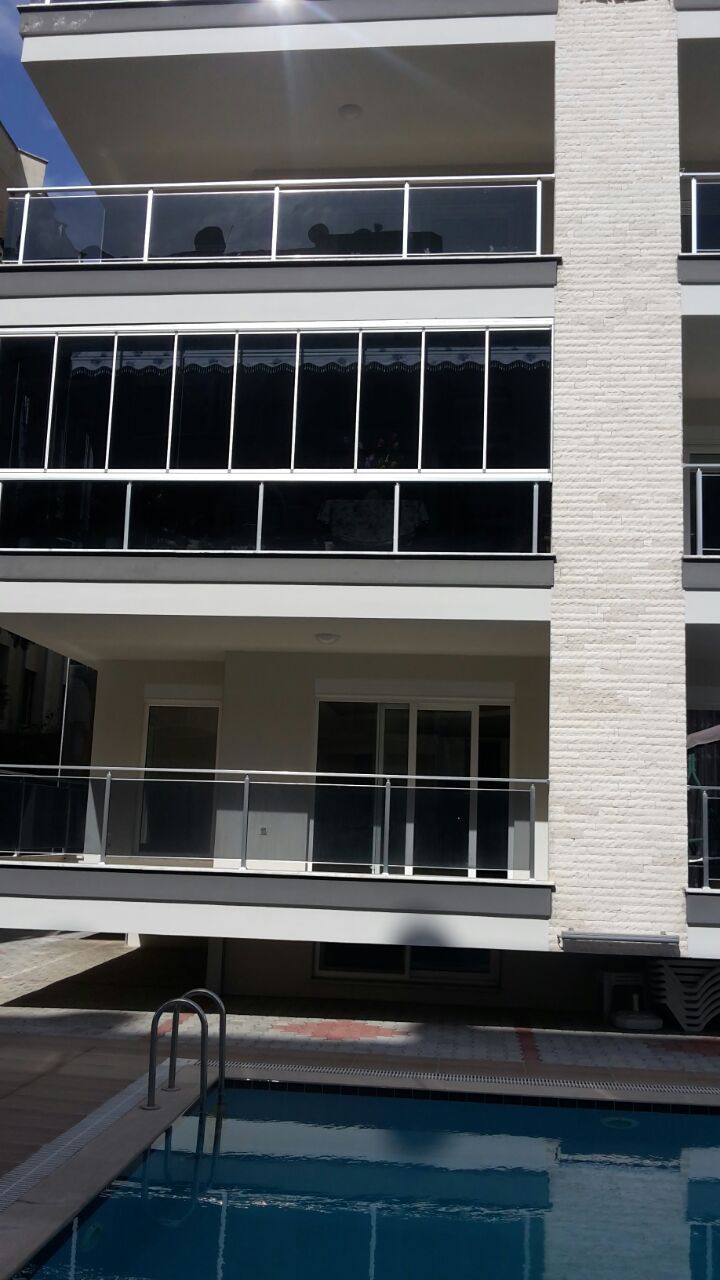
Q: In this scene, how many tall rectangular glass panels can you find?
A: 9